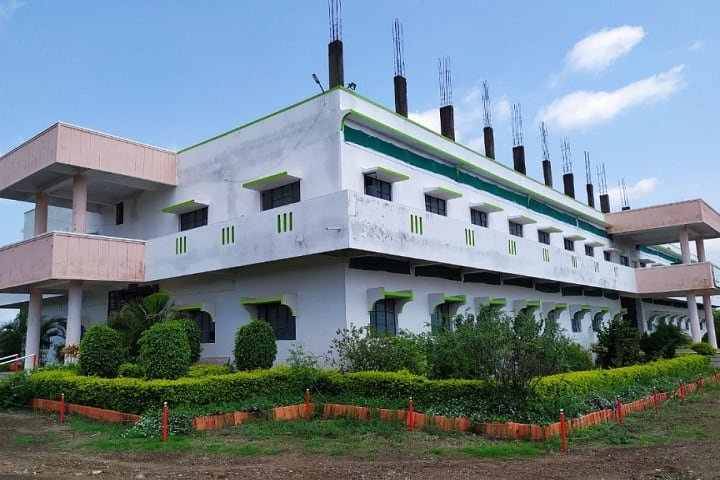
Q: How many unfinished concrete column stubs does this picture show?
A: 10